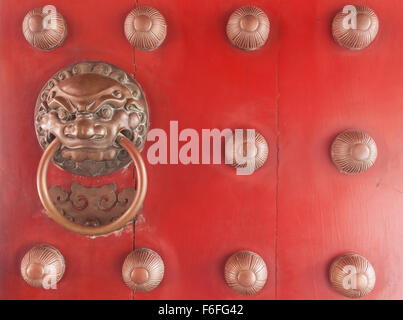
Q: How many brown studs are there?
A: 10